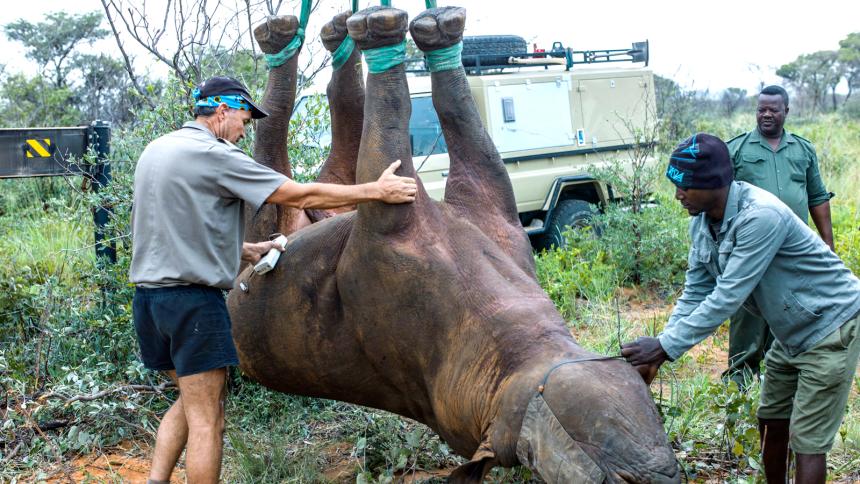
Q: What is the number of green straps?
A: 4